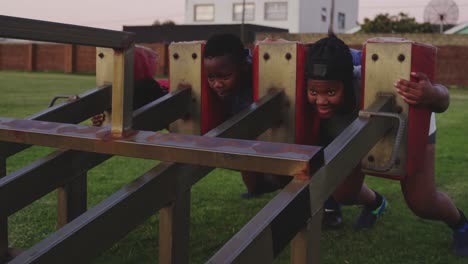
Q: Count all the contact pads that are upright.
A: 4